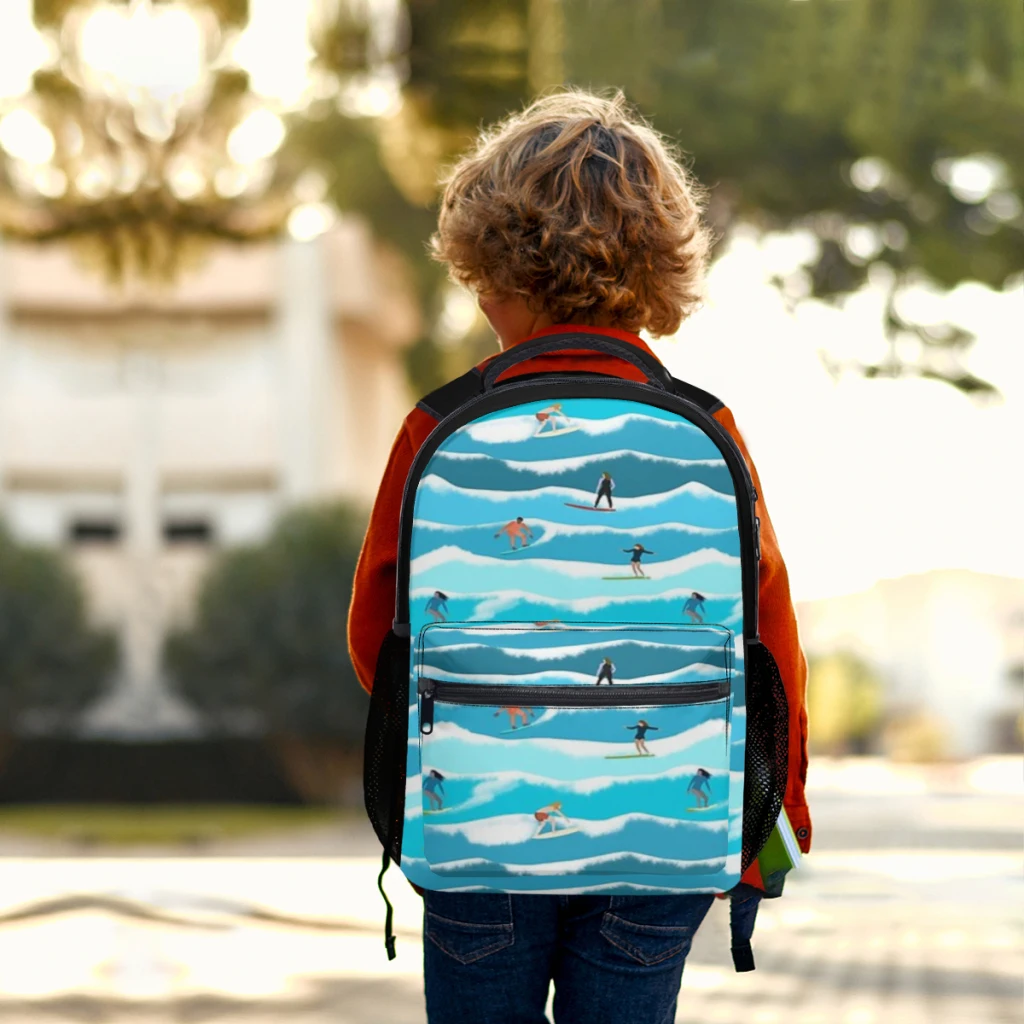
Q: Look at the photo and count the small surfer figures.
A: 12